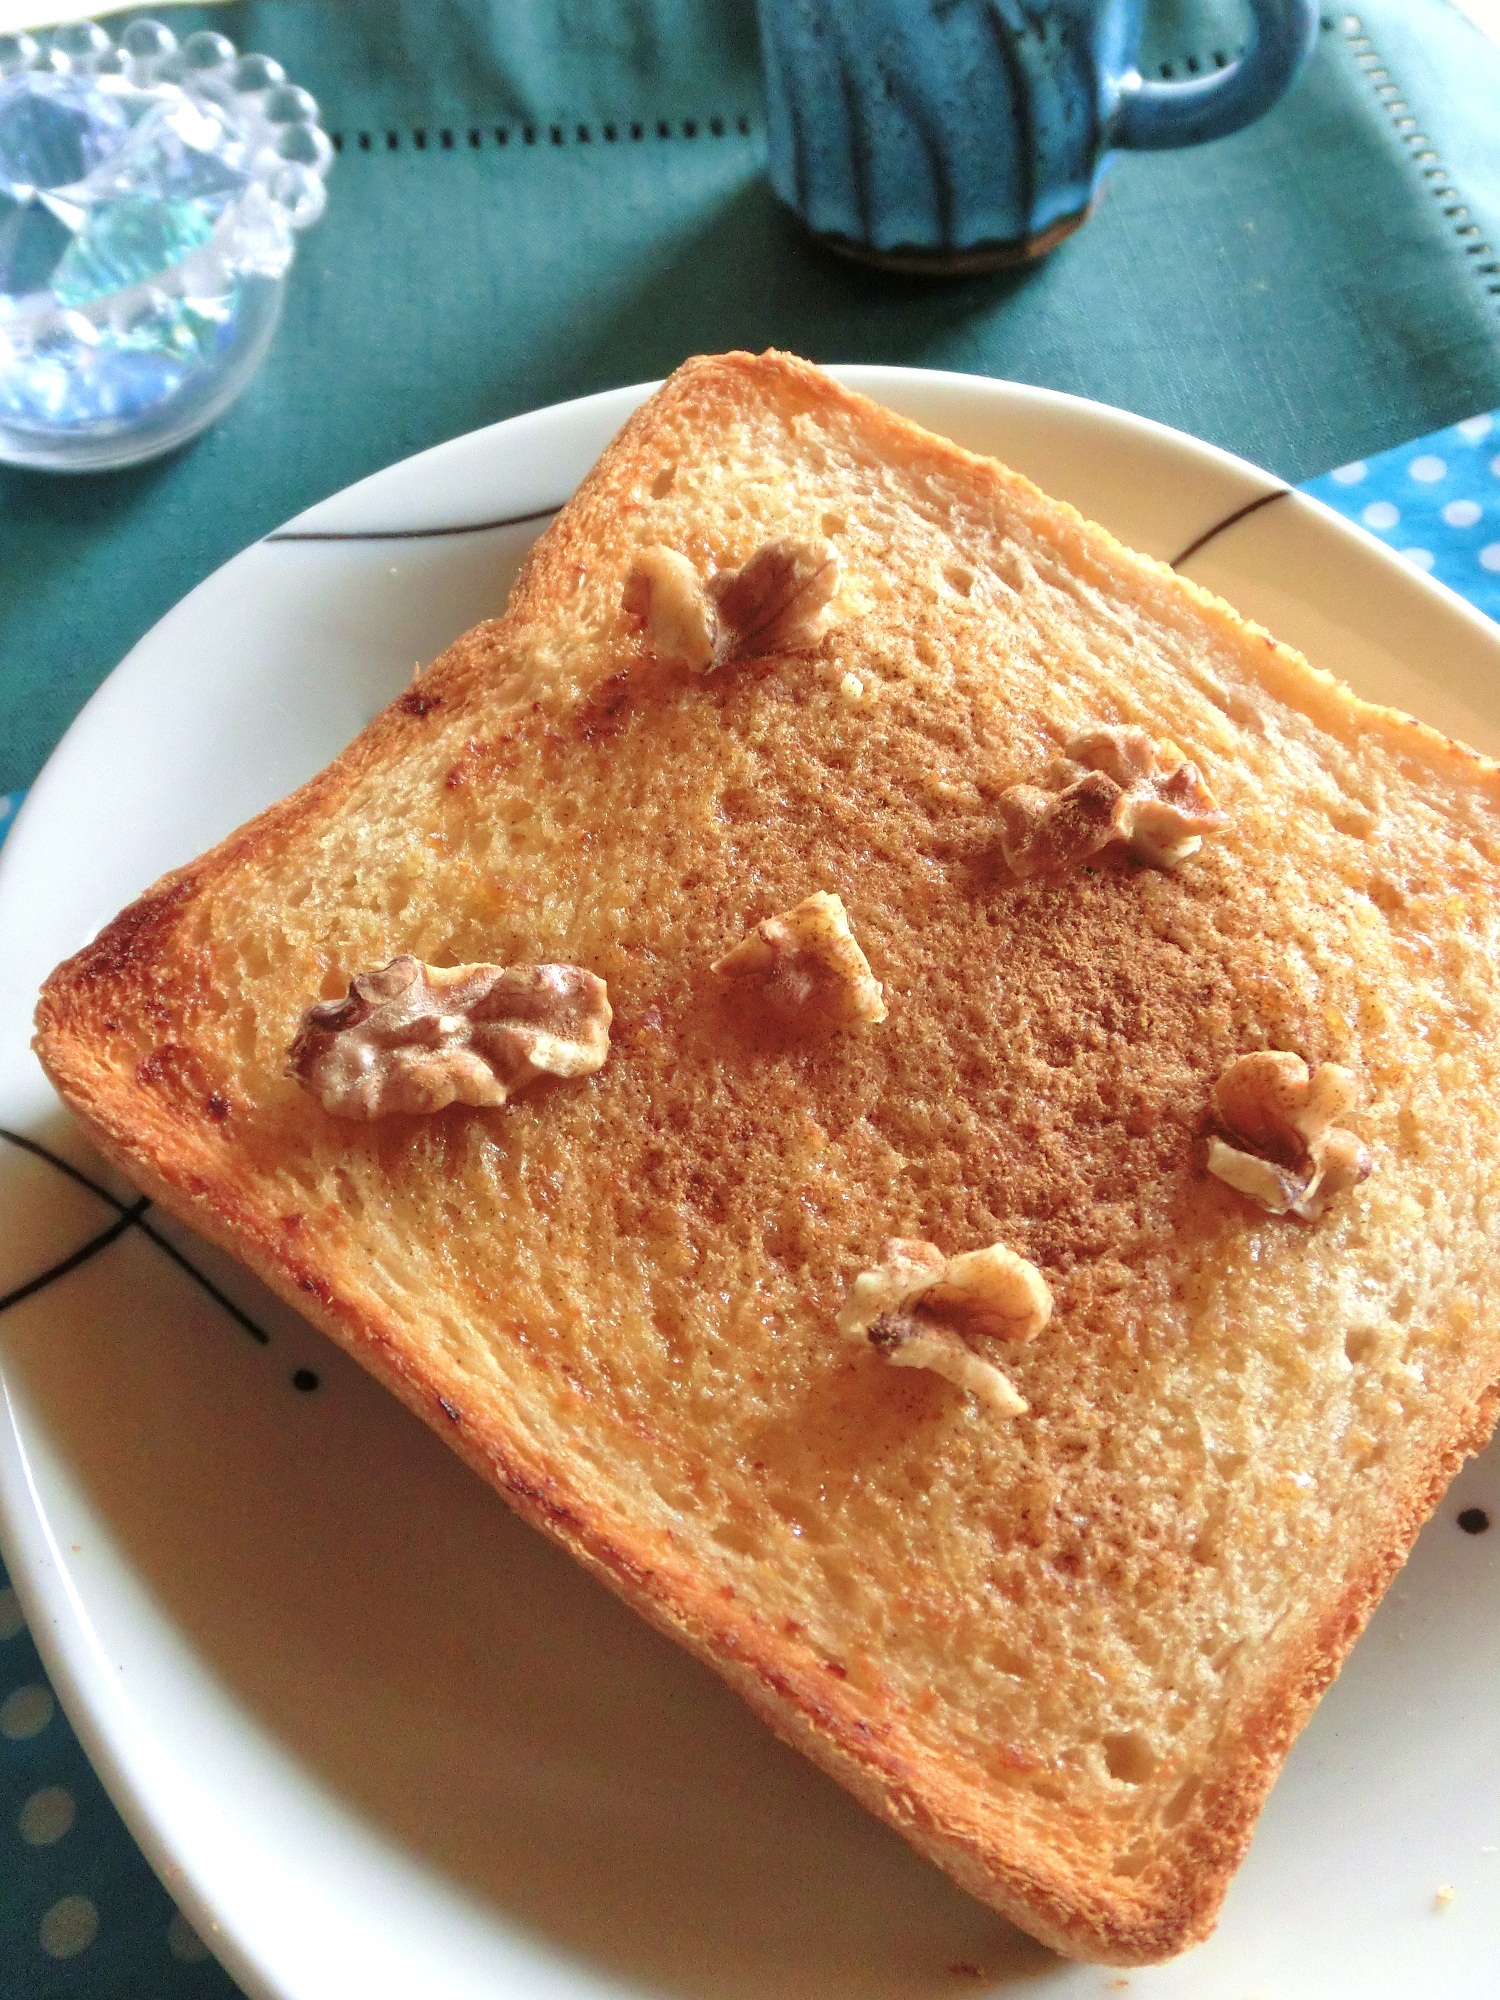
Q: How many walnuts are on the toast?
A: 6